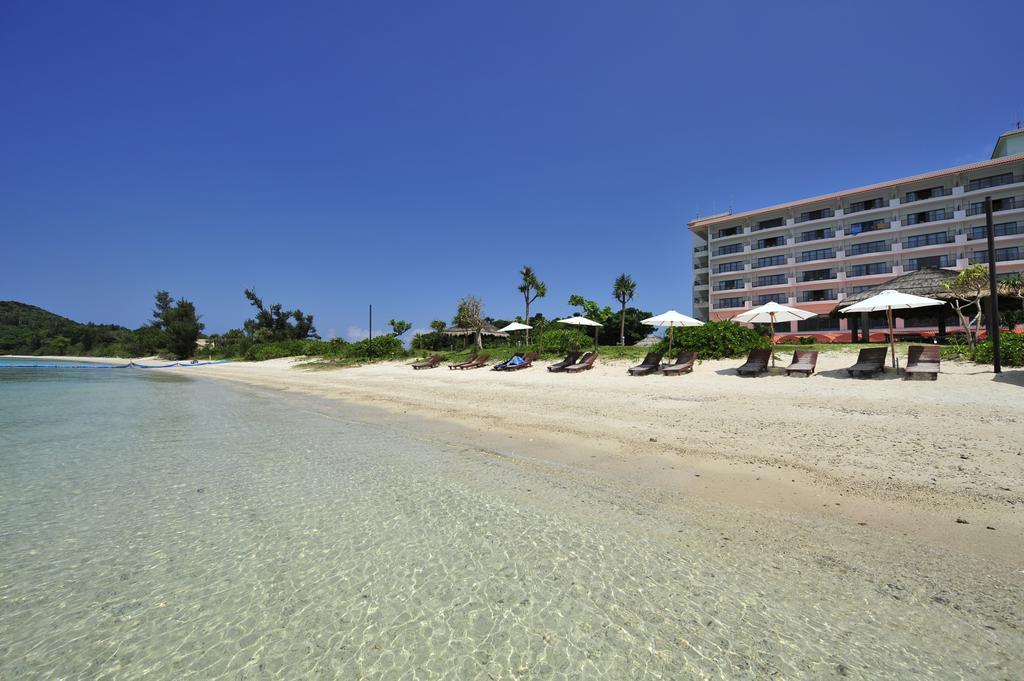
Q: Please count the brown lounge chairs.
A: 13